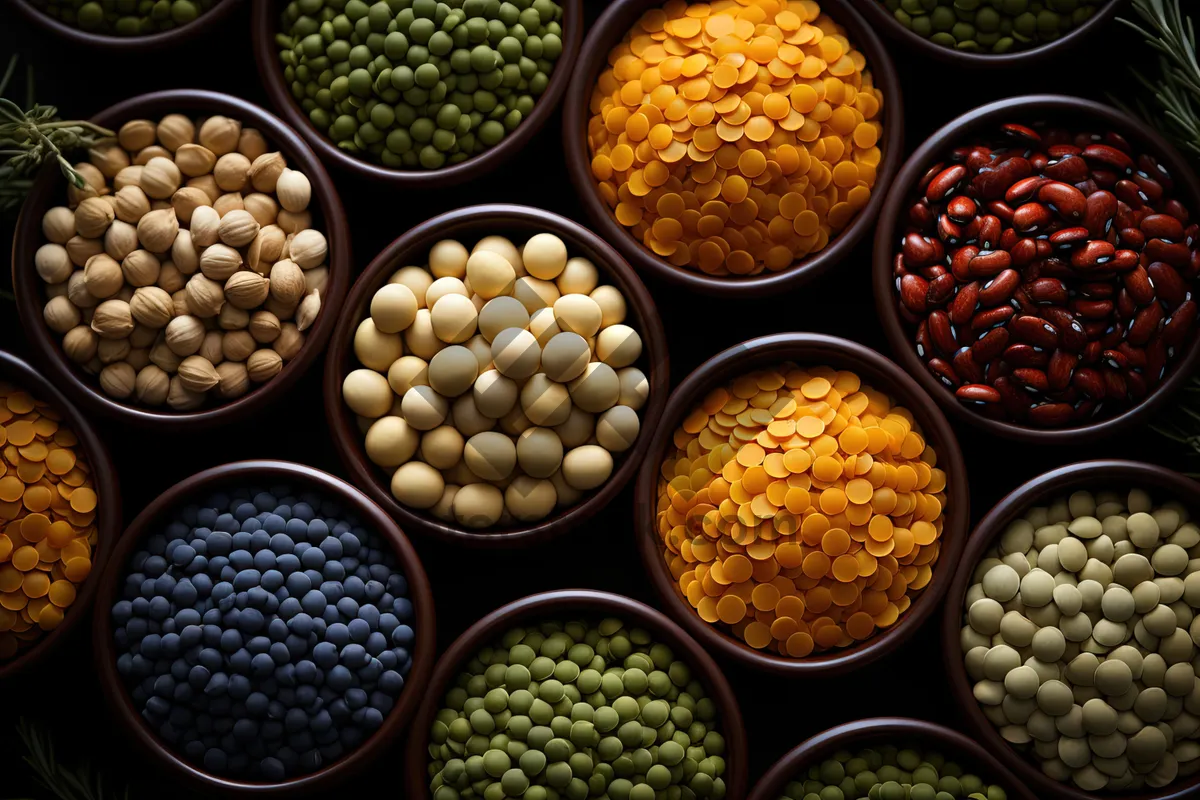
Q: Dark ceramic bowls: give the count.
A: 13